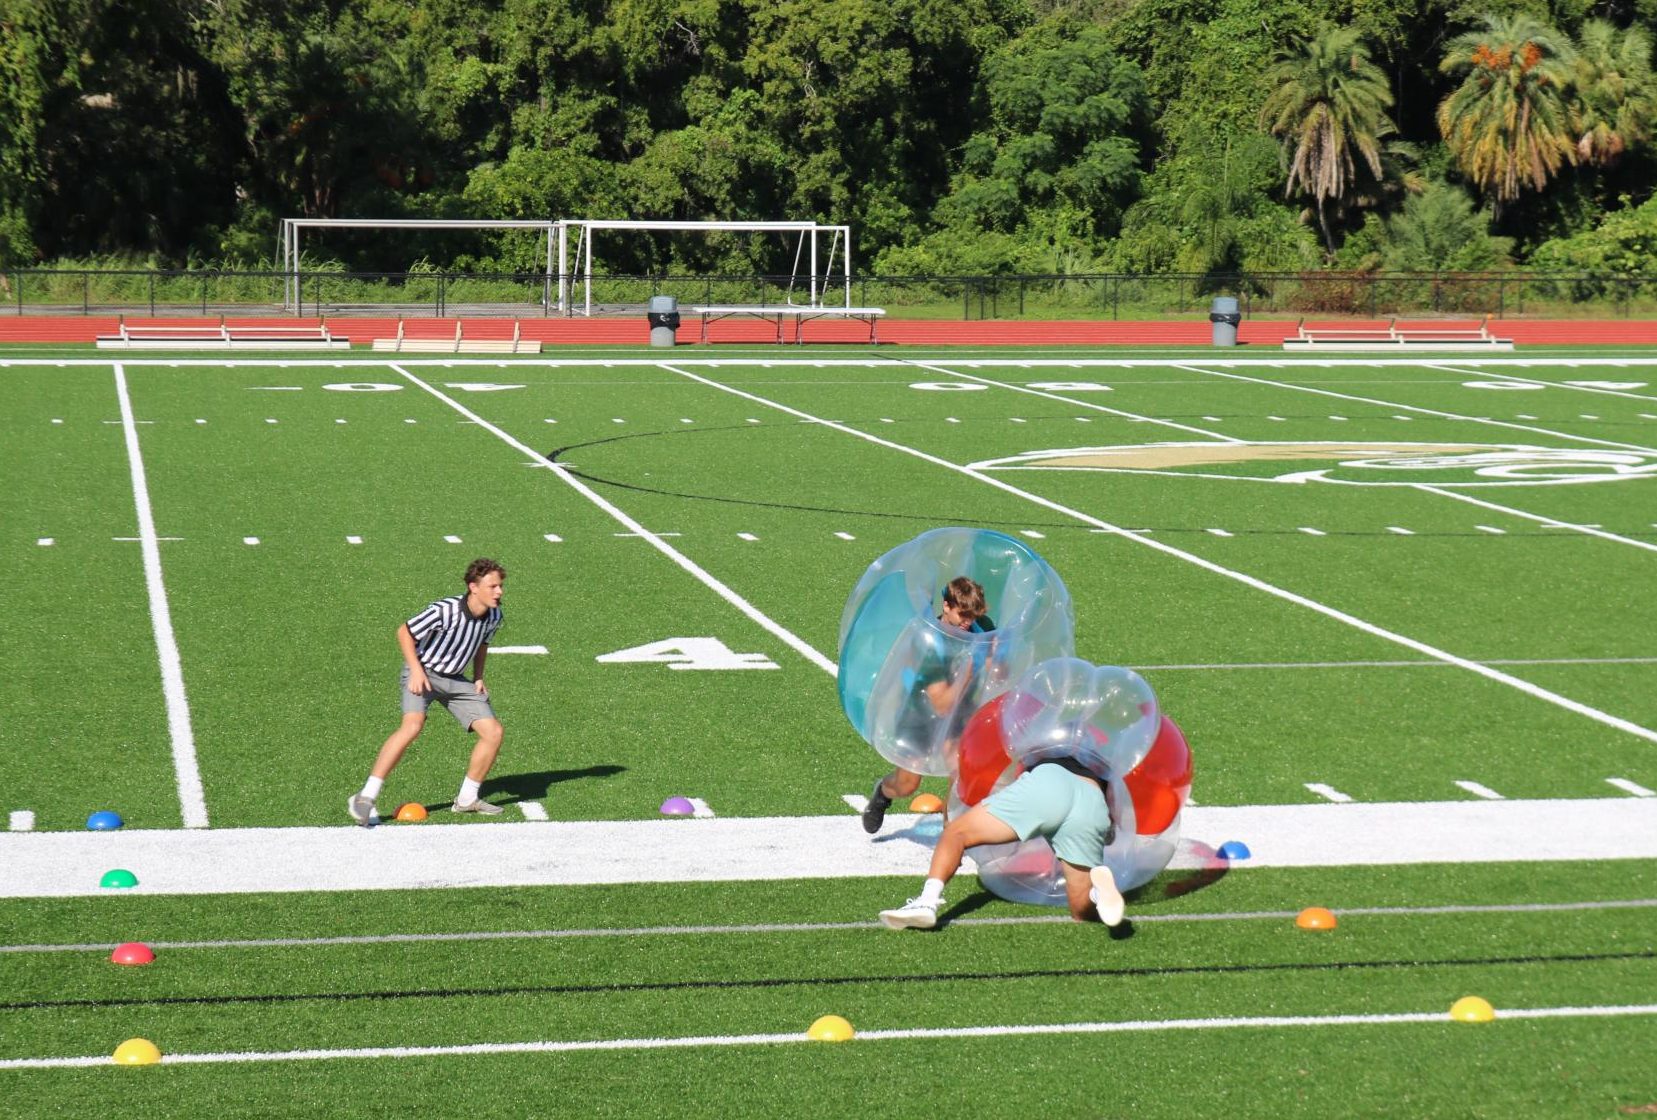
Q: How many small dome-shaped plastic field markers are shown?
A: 11